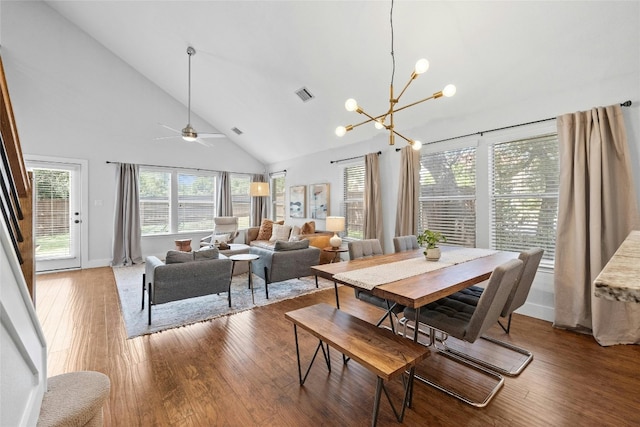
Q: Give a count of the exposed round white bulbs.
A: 6